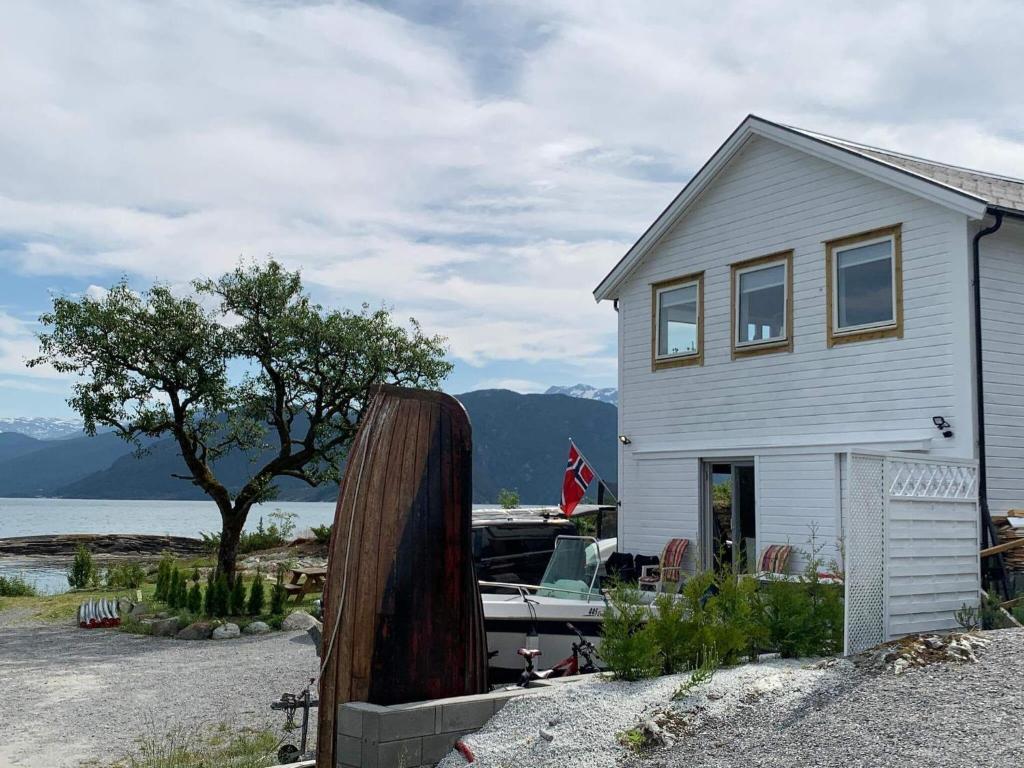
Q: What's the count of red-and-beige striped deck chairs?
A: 2